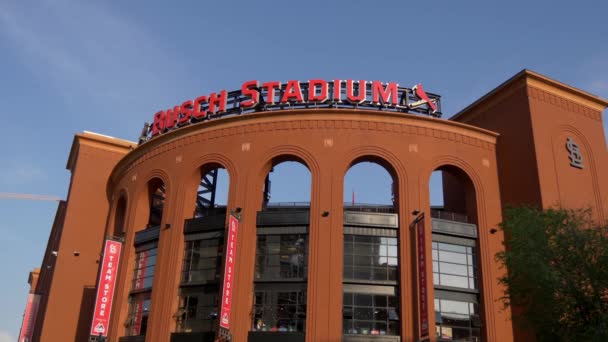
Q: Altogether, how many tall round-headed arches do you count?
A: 6